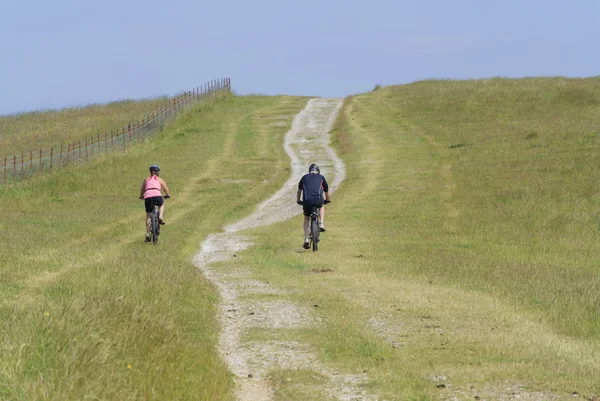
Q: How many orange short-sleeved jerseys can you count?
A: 0